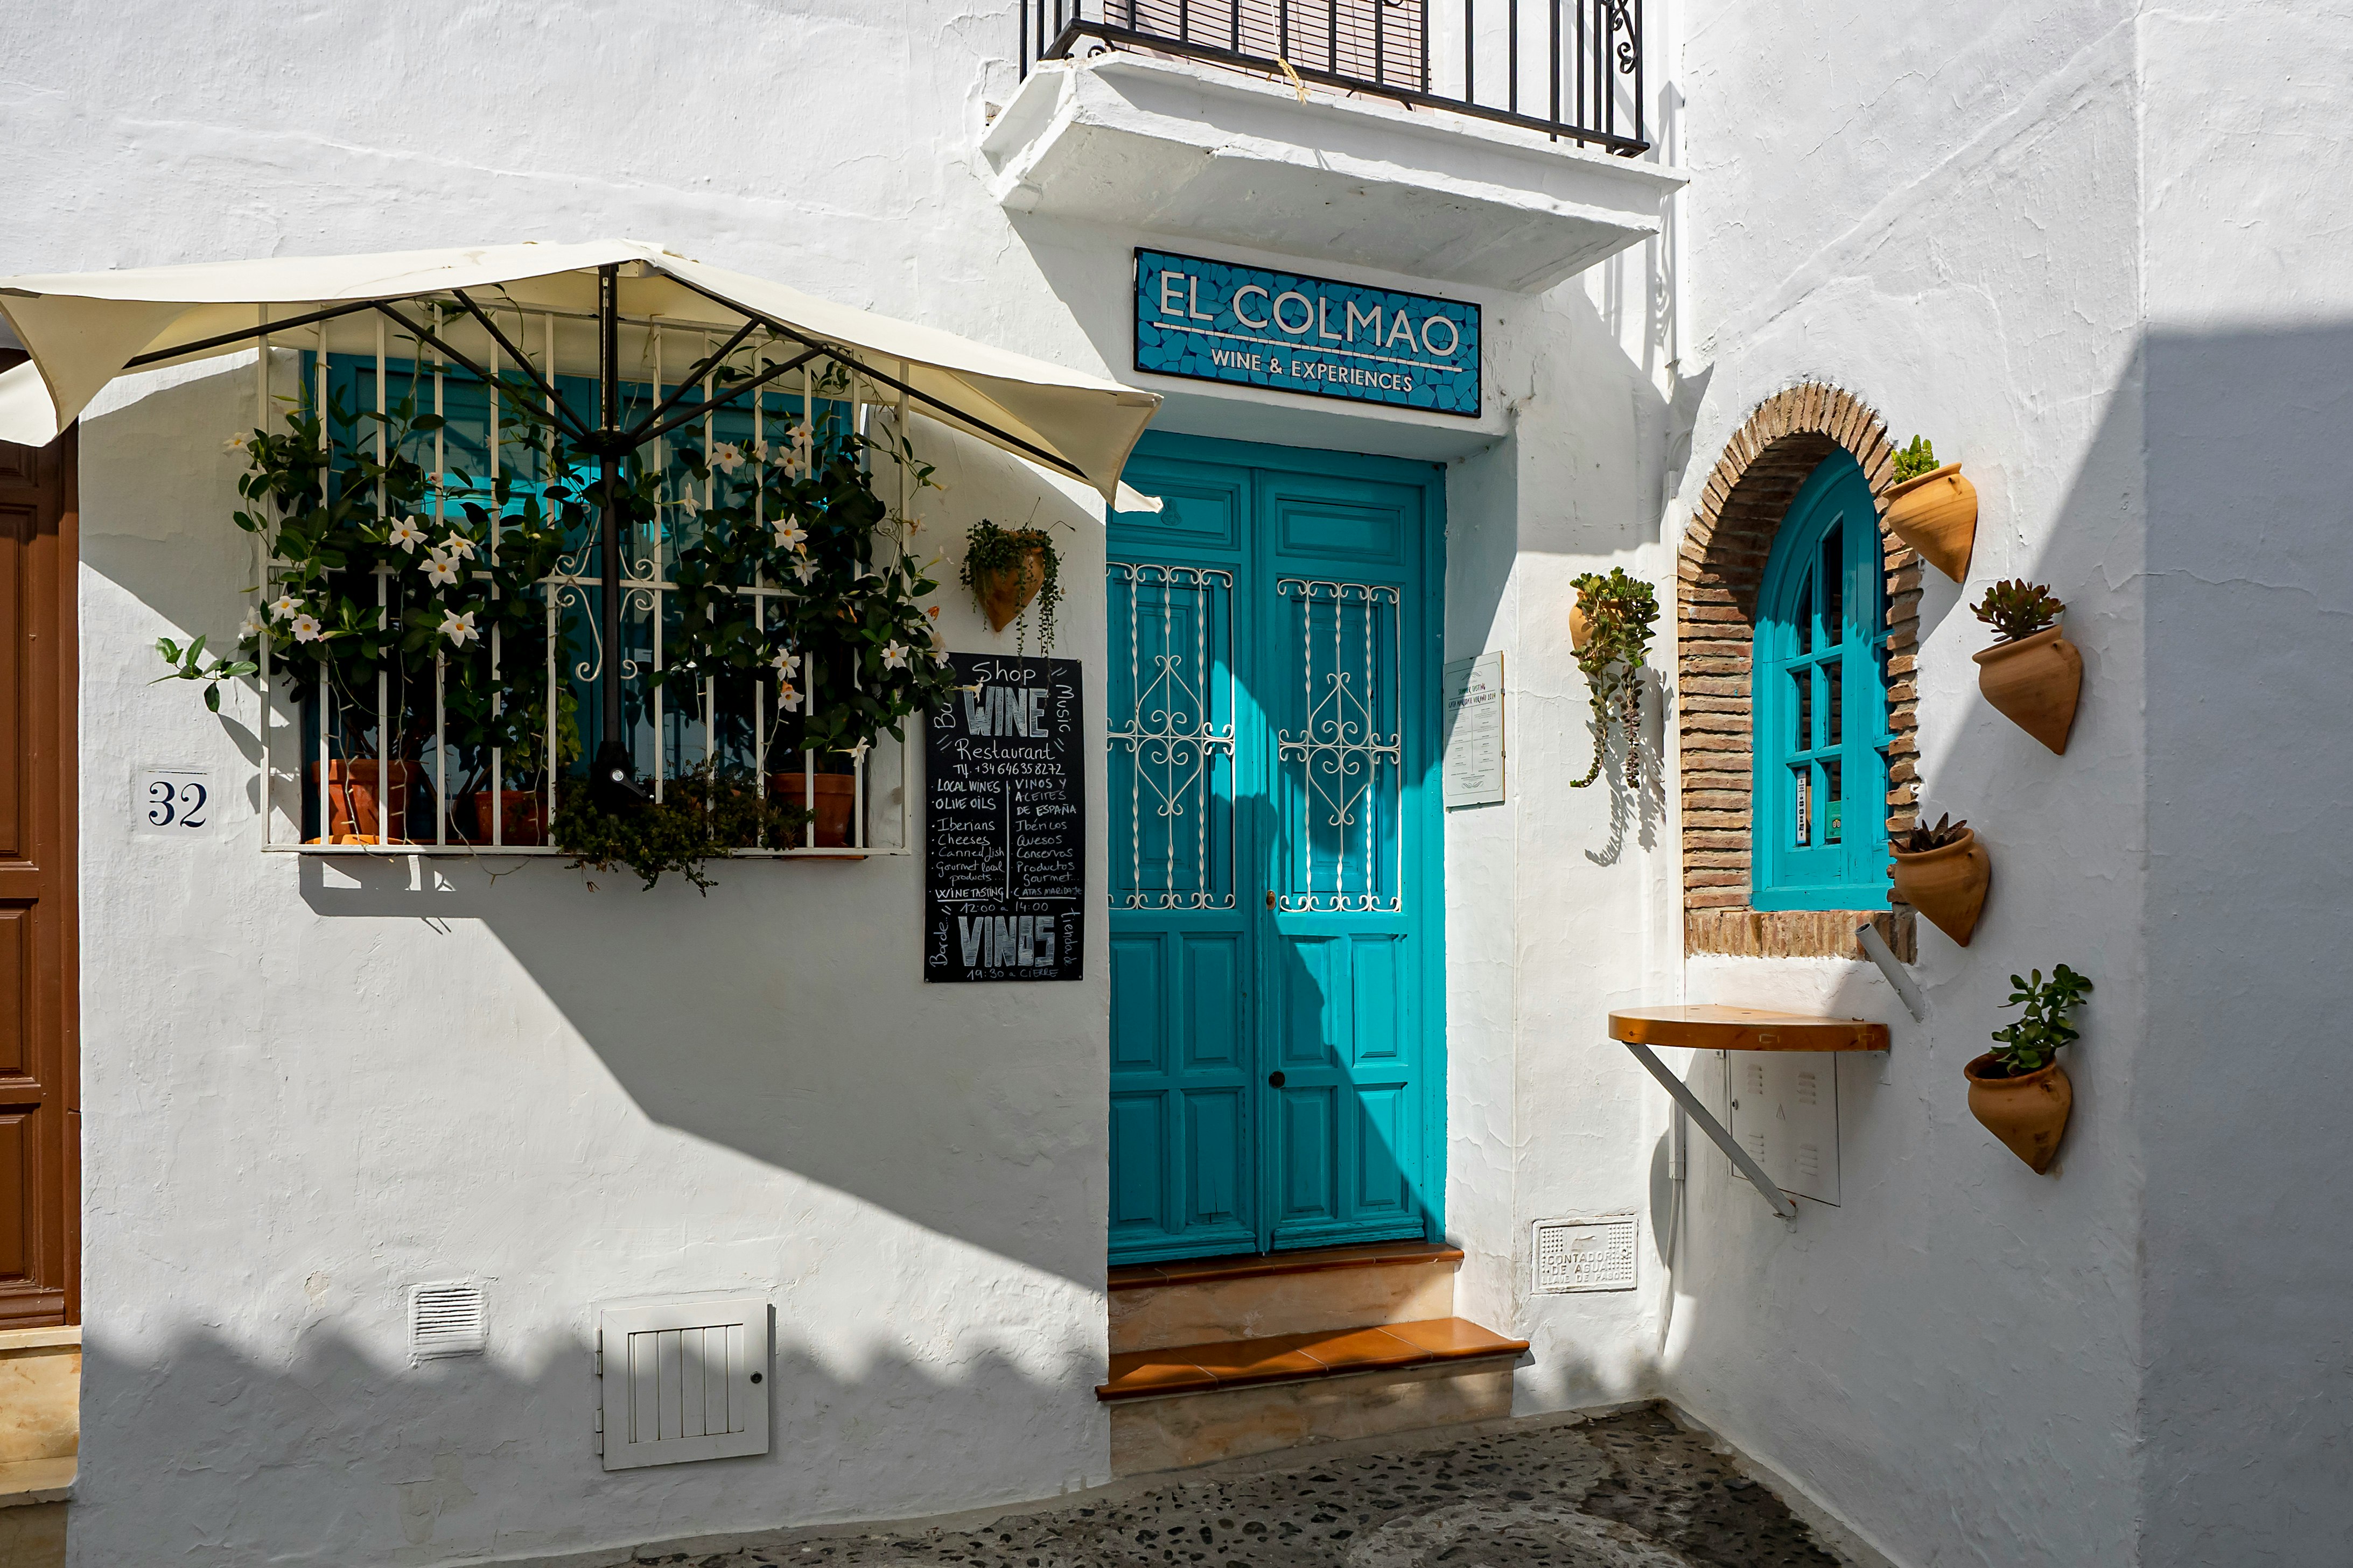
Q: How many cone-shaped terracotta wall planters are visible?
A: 6